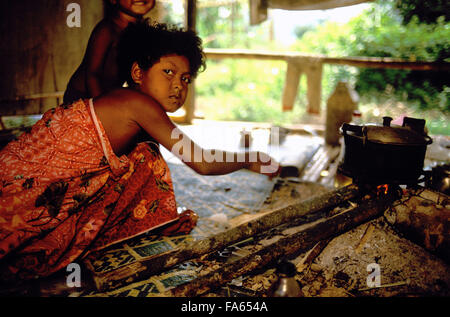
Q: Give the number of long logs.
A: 2